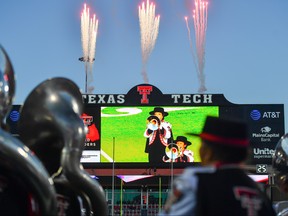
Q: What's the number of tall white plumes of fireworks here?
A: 3